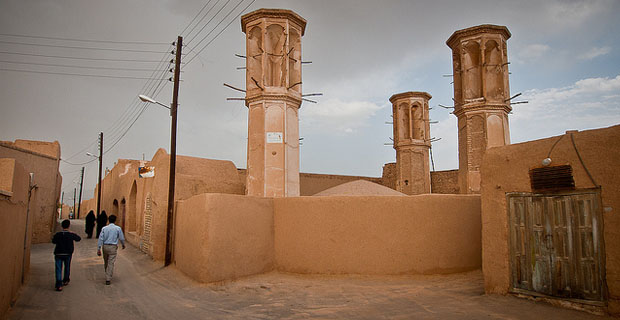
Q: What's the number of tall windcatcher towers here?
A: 3